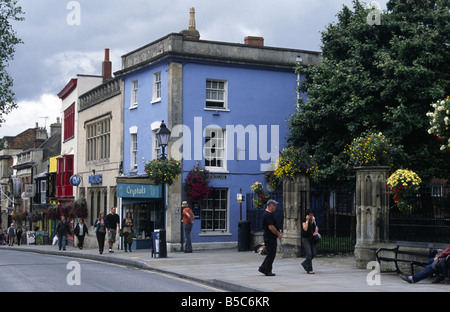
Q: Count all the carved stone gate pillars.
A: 2